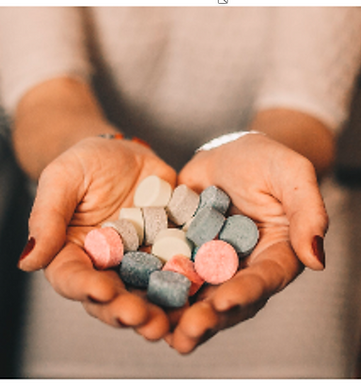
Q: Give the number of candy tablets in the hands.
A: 14